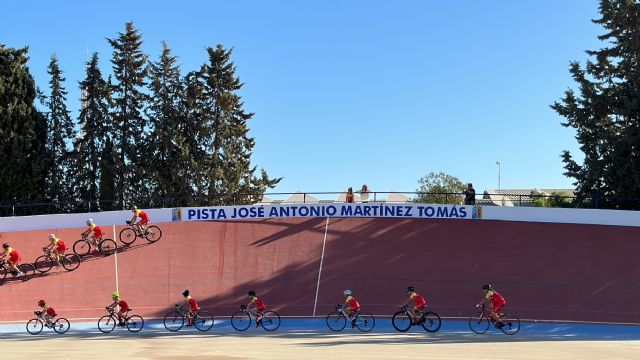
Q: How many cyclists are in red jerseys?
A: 11